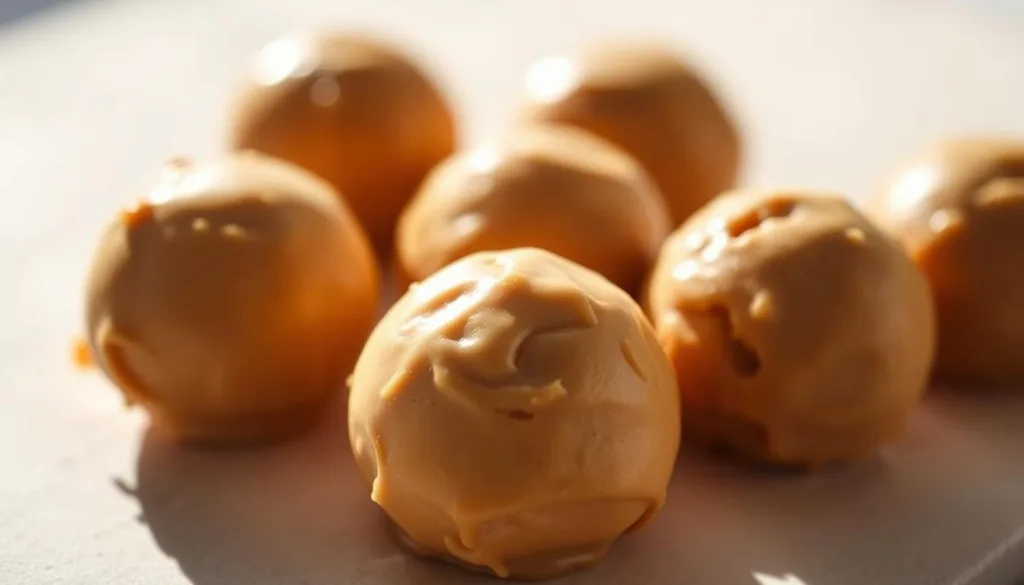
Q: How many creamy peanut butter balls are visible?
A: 7